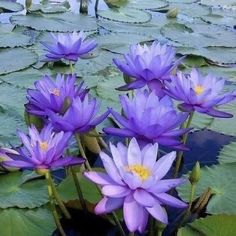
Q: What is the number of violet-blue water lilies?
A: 8